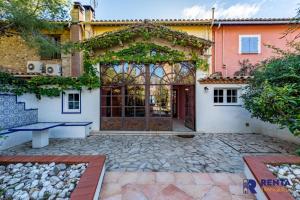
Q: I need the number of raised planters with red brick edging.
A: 2